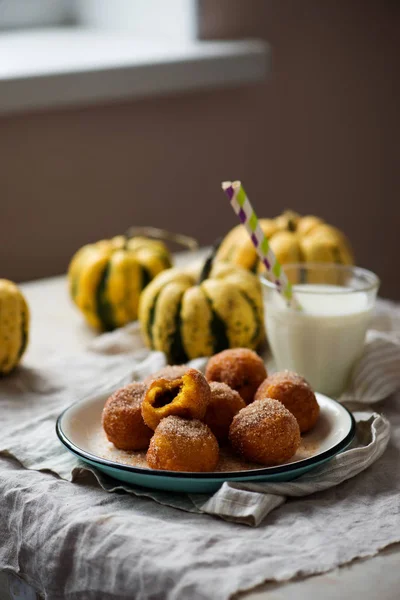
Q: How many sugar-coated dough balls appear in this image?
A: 8